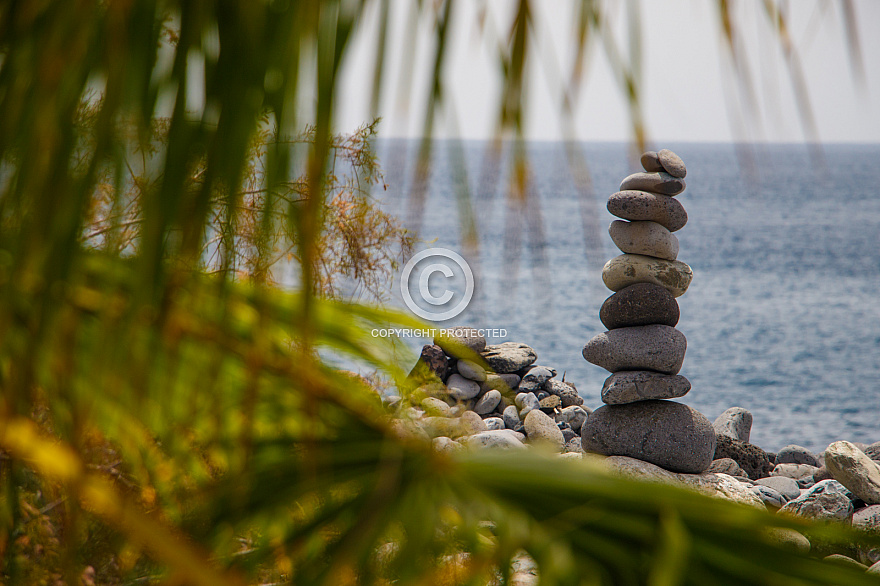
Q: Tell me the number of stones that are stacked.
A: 10